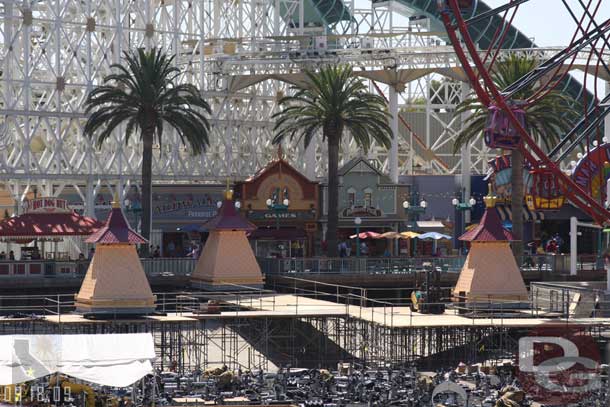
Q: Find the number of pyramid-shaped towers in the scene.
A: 3